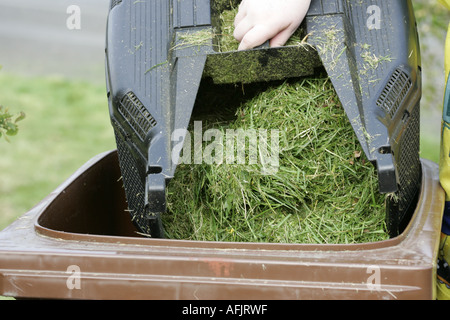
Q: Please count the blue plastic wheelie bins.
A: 0